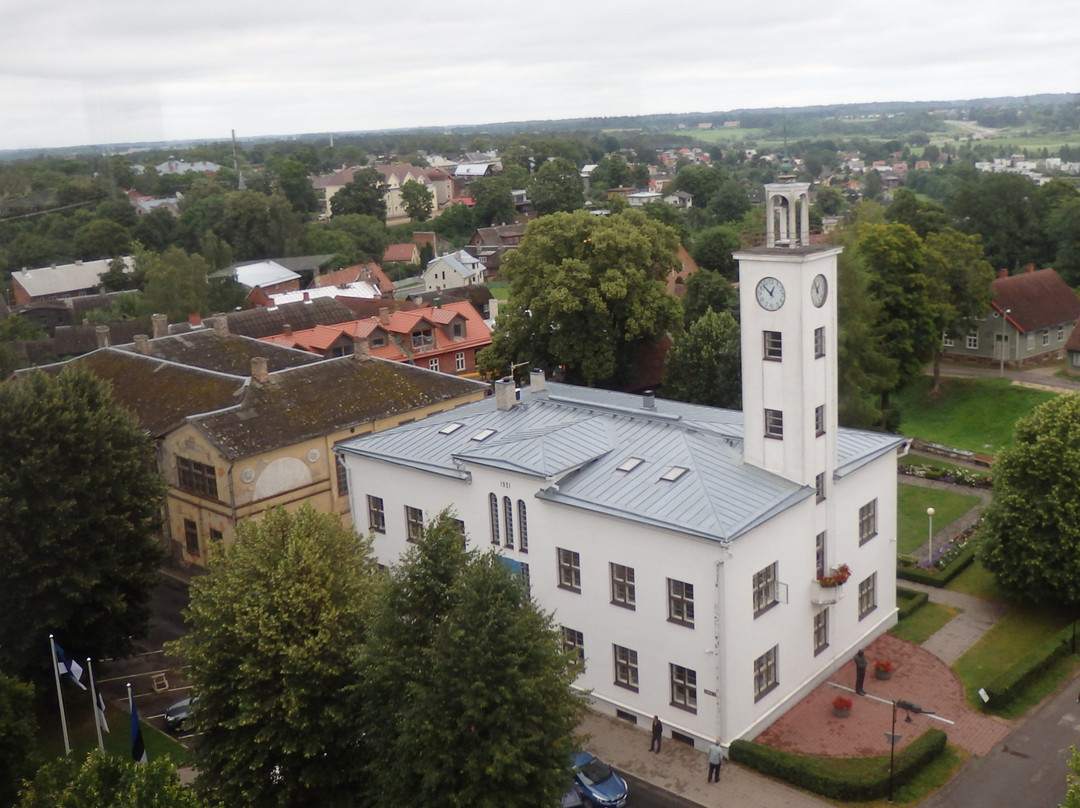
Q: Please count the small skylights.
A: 4